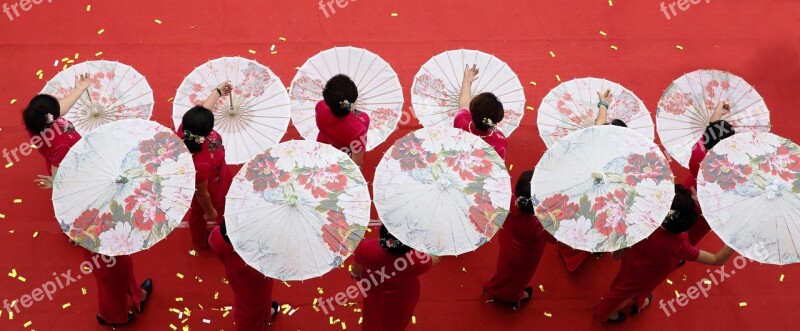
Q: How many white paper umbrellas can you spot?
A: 11